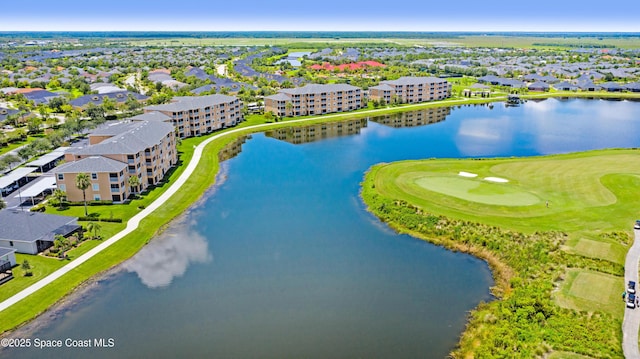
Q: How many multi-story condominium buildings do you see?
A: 4